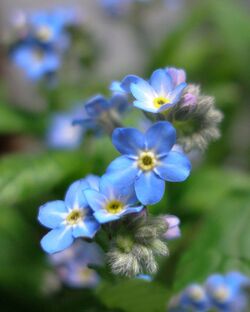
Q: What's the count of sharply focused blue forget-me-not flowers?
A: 4